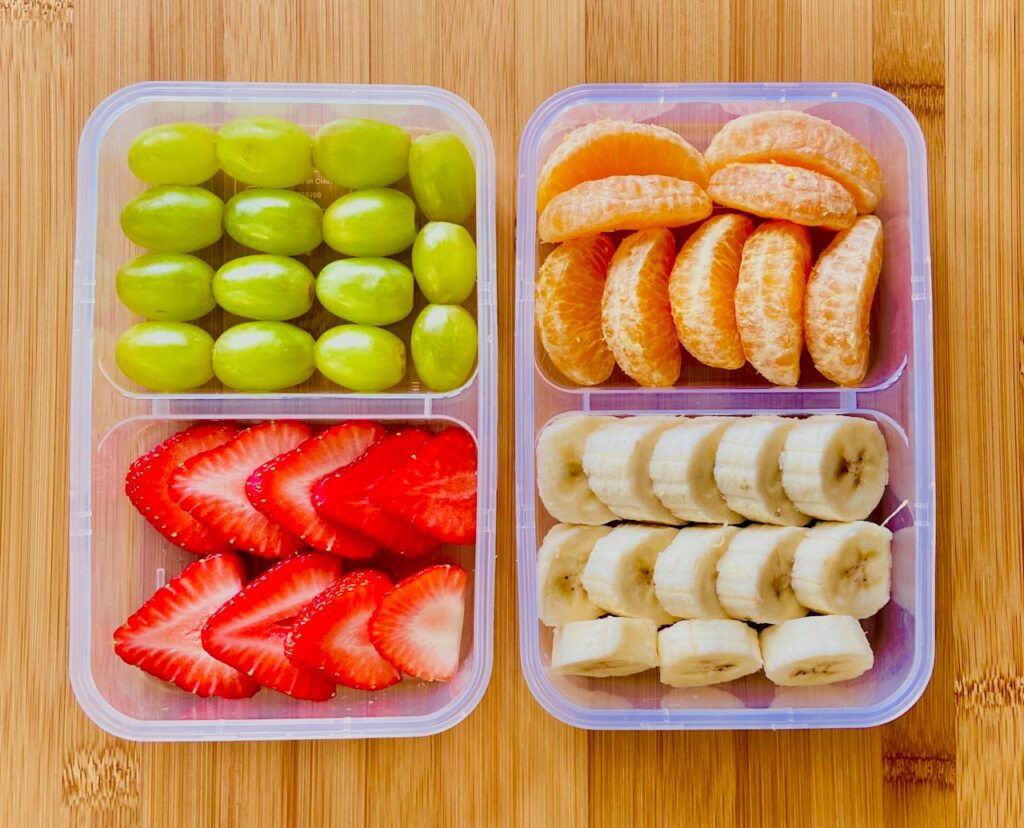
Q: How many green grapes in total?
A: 15